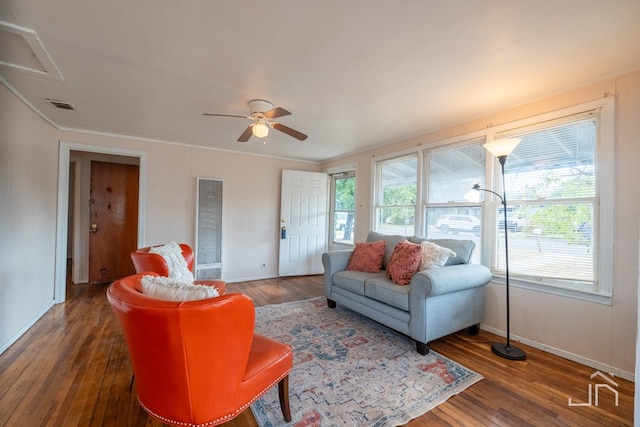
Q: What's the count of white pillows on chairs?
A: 2